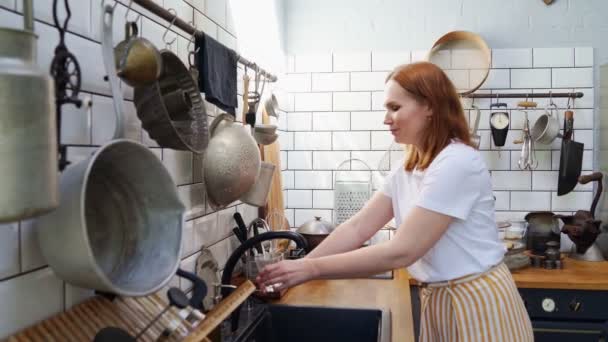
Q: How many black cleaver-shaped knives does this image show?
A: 1